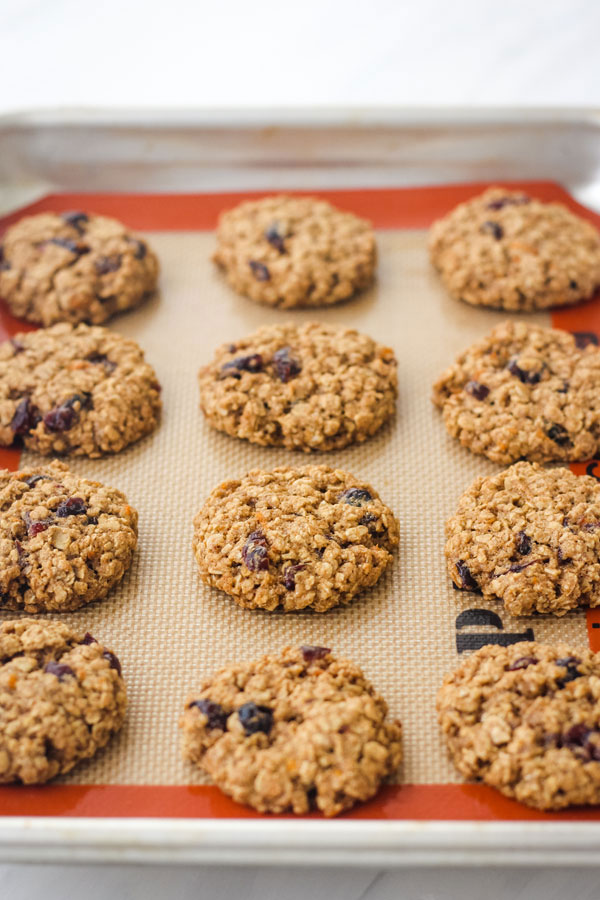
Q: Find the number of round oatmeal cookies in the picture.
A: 12